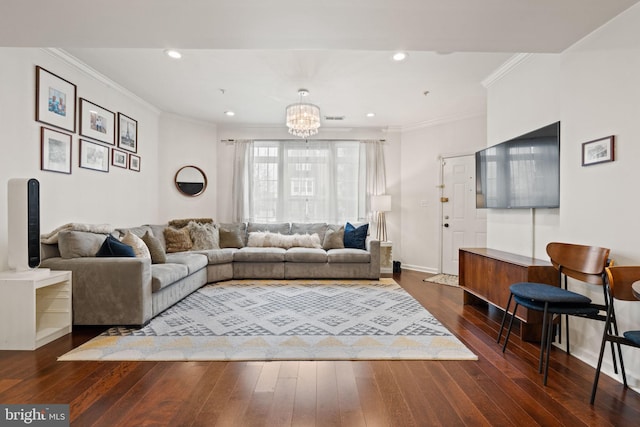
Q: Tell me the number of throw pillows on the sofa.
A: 9